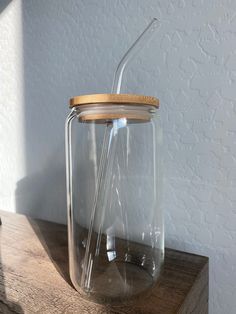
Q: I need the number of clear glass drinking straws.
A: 1